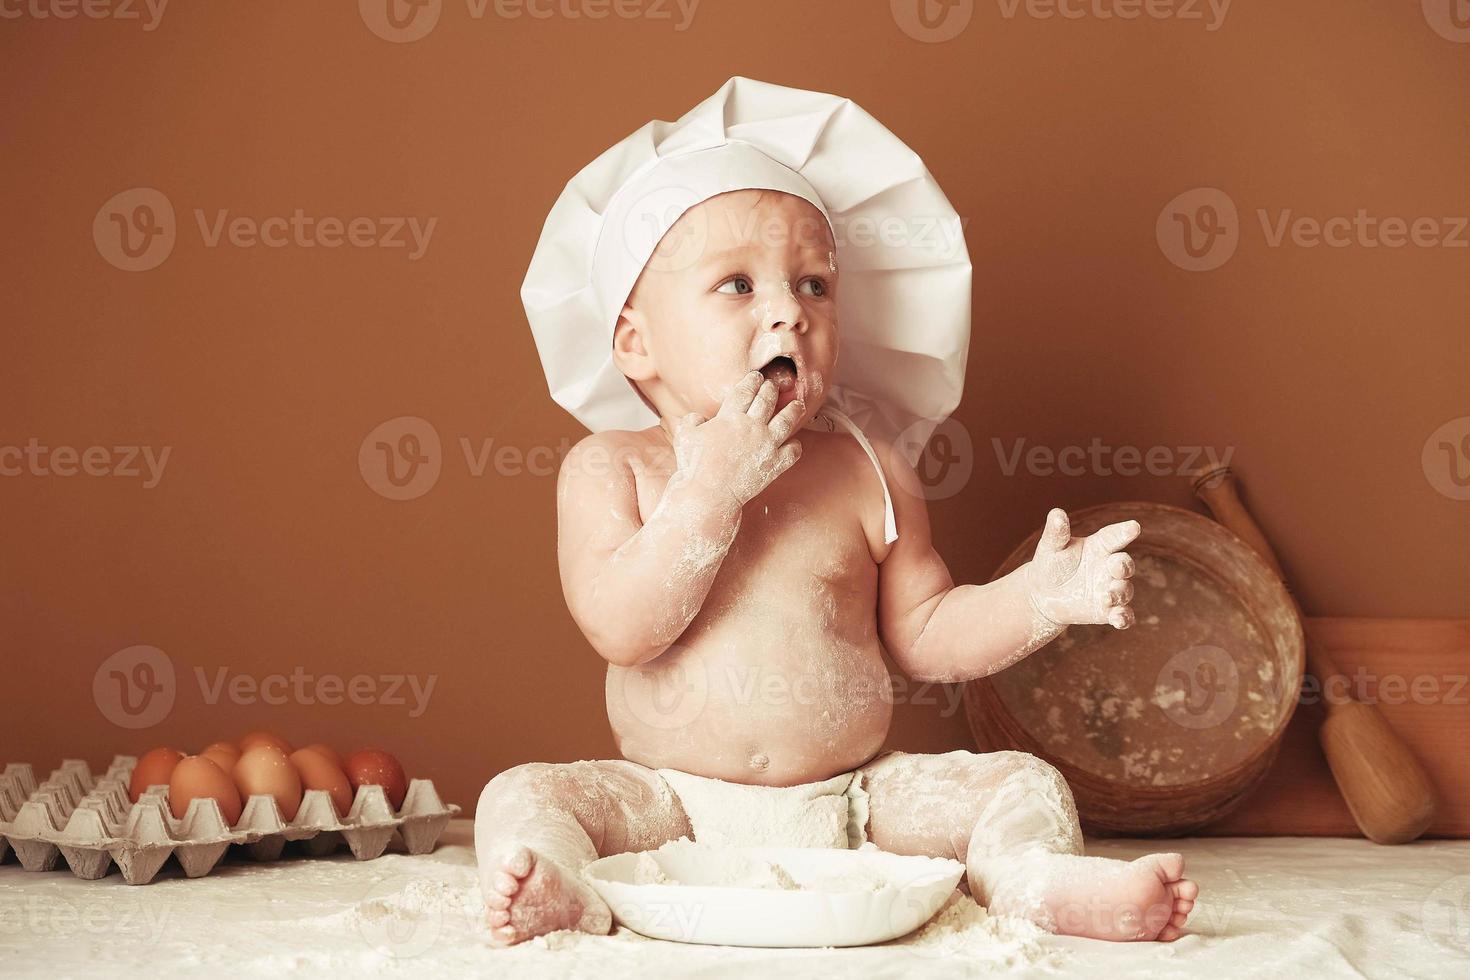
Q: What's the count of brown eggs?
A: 8